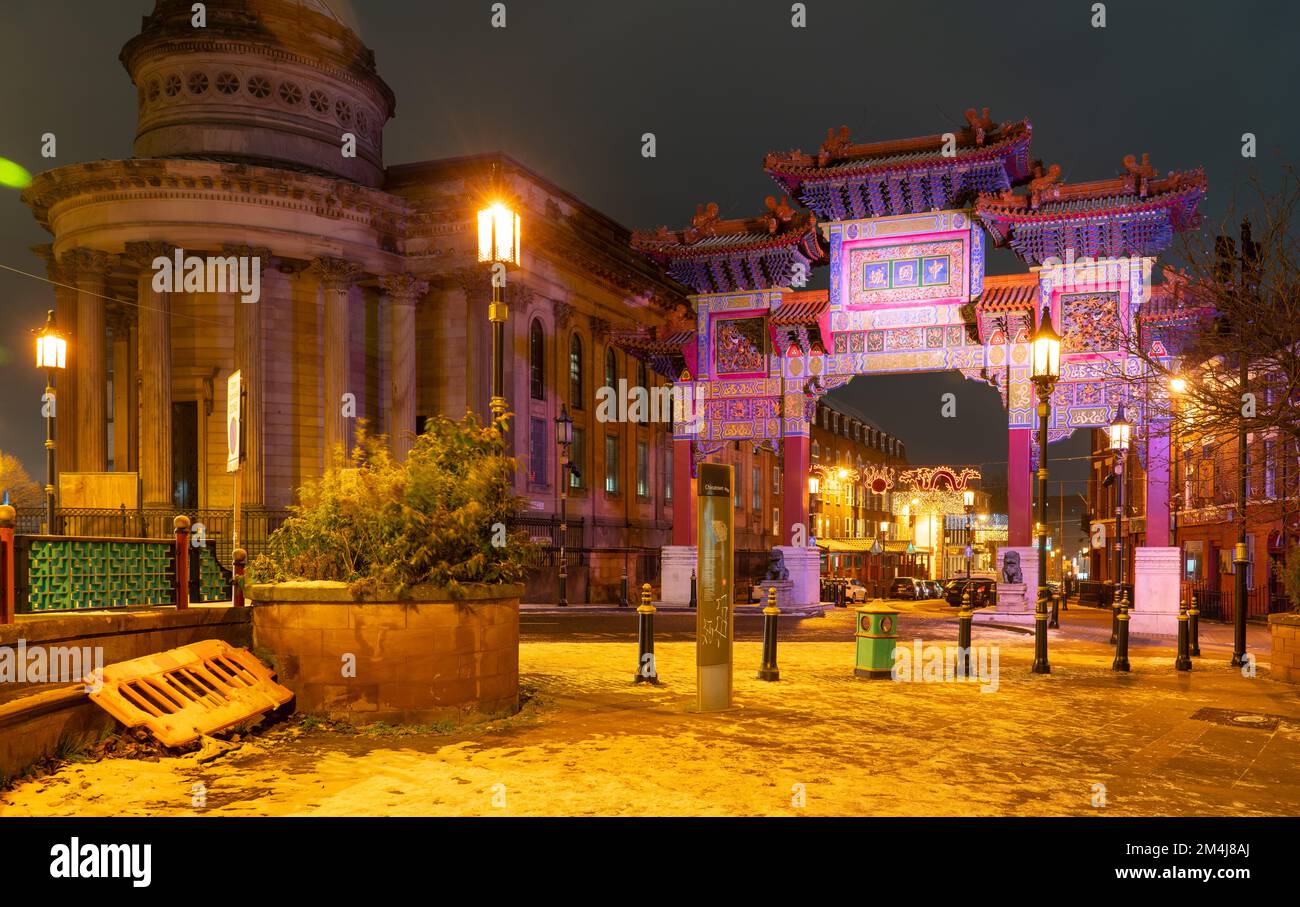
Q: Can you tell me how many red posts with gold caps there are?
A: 3